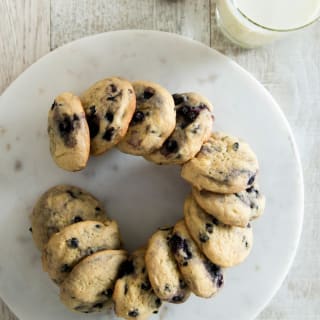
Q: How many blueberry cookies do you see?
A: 13